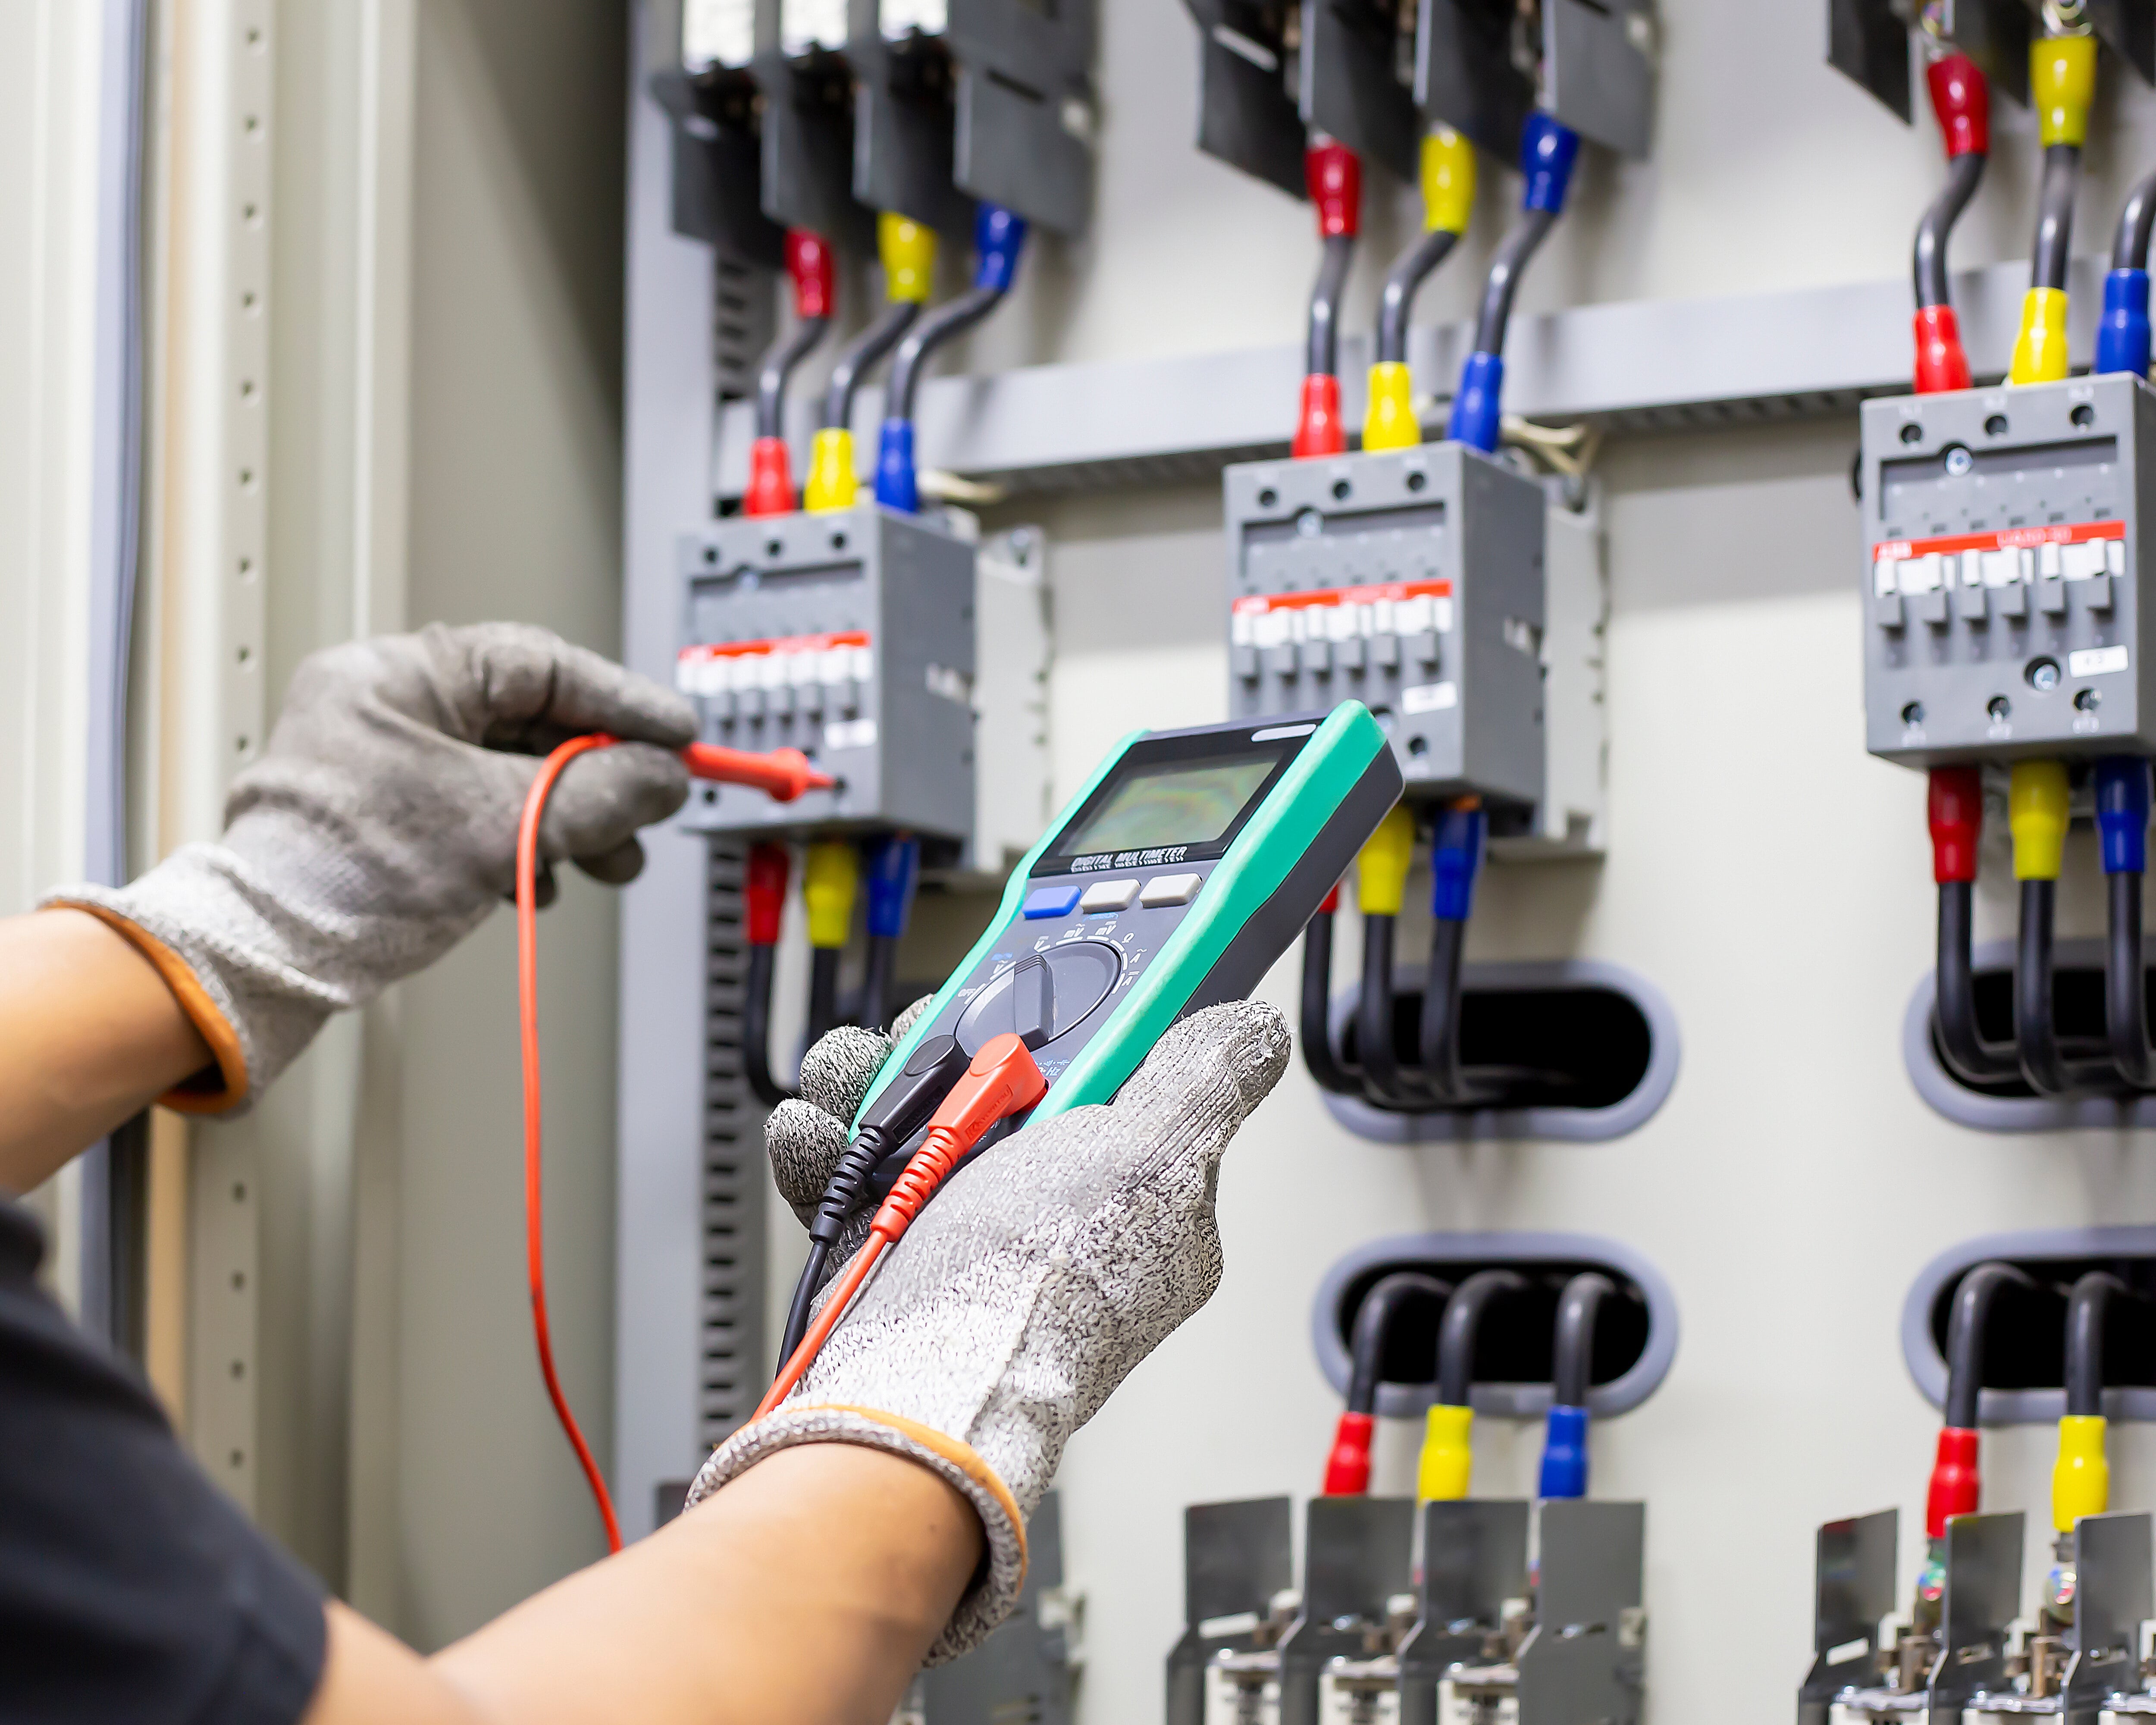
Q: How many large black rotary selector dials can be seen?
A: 1